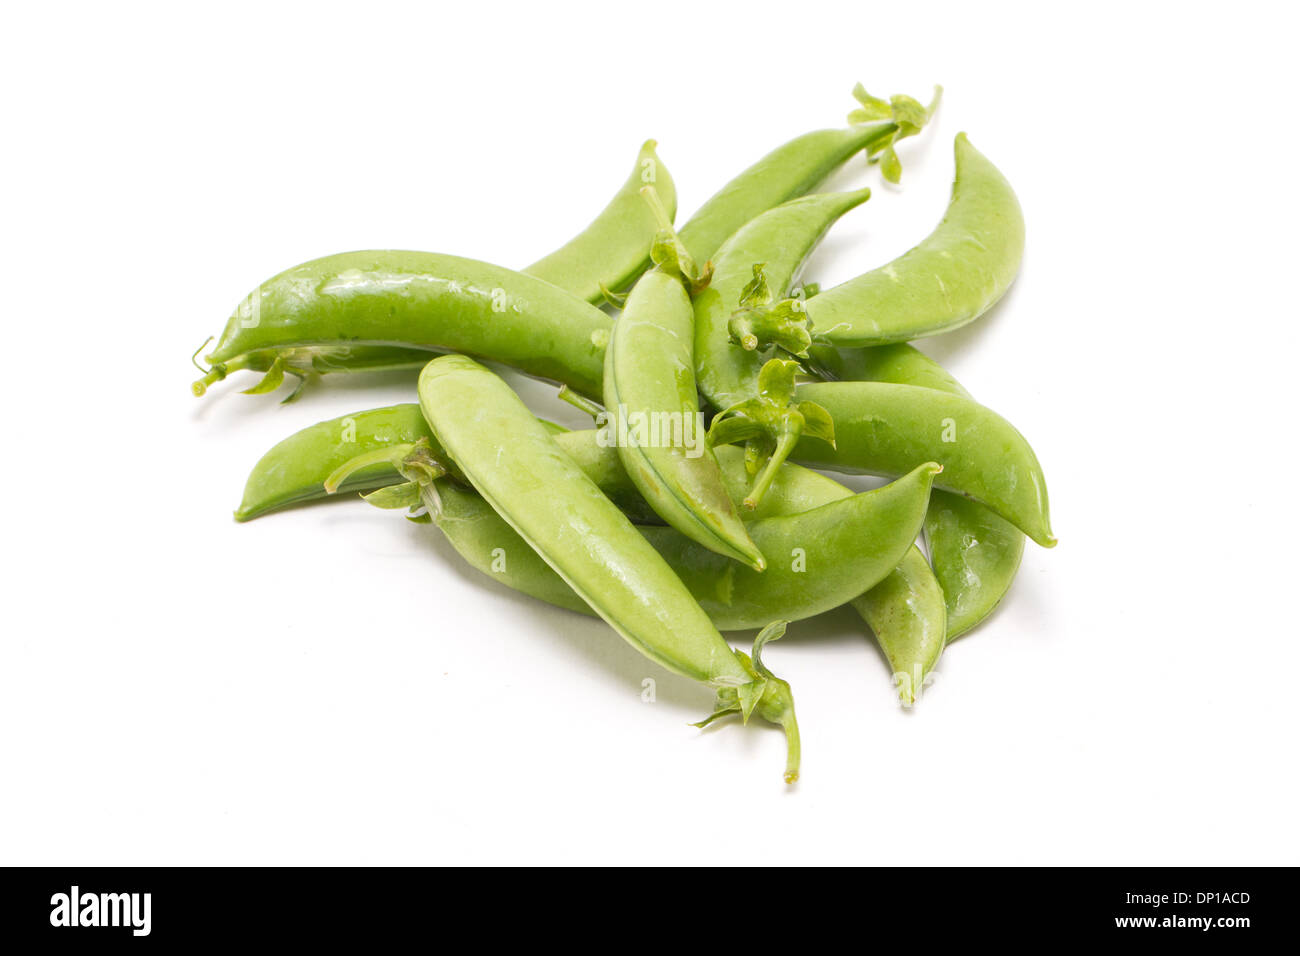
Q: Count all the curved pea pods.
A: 12